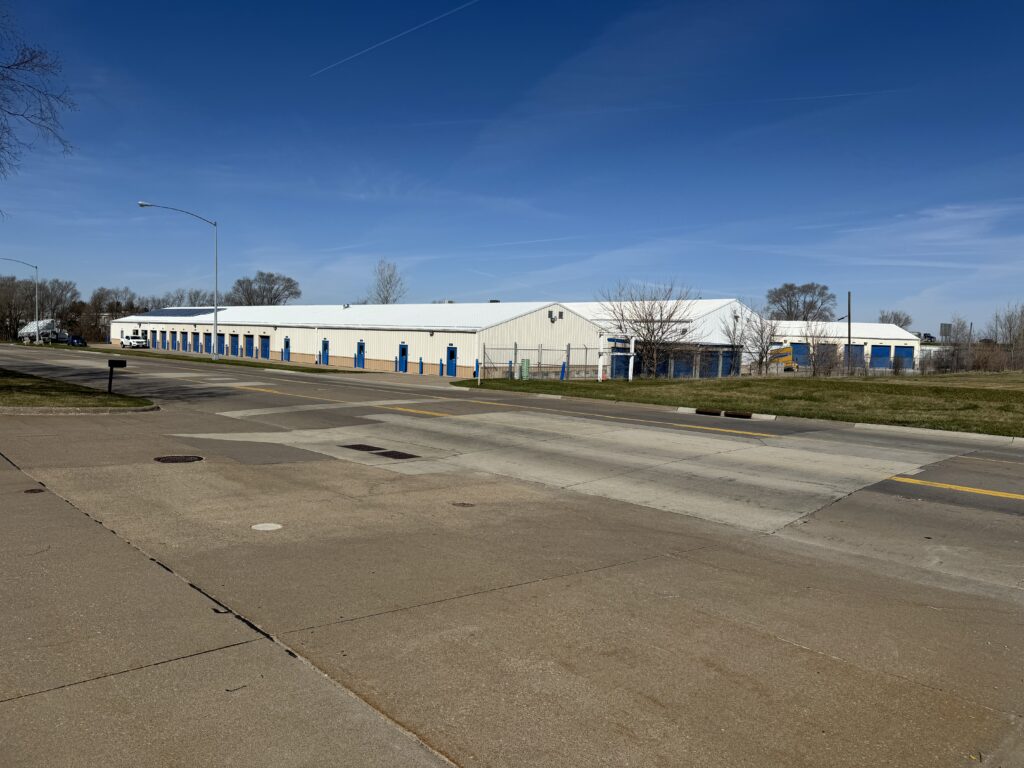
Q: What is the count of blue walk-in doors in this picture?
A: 5